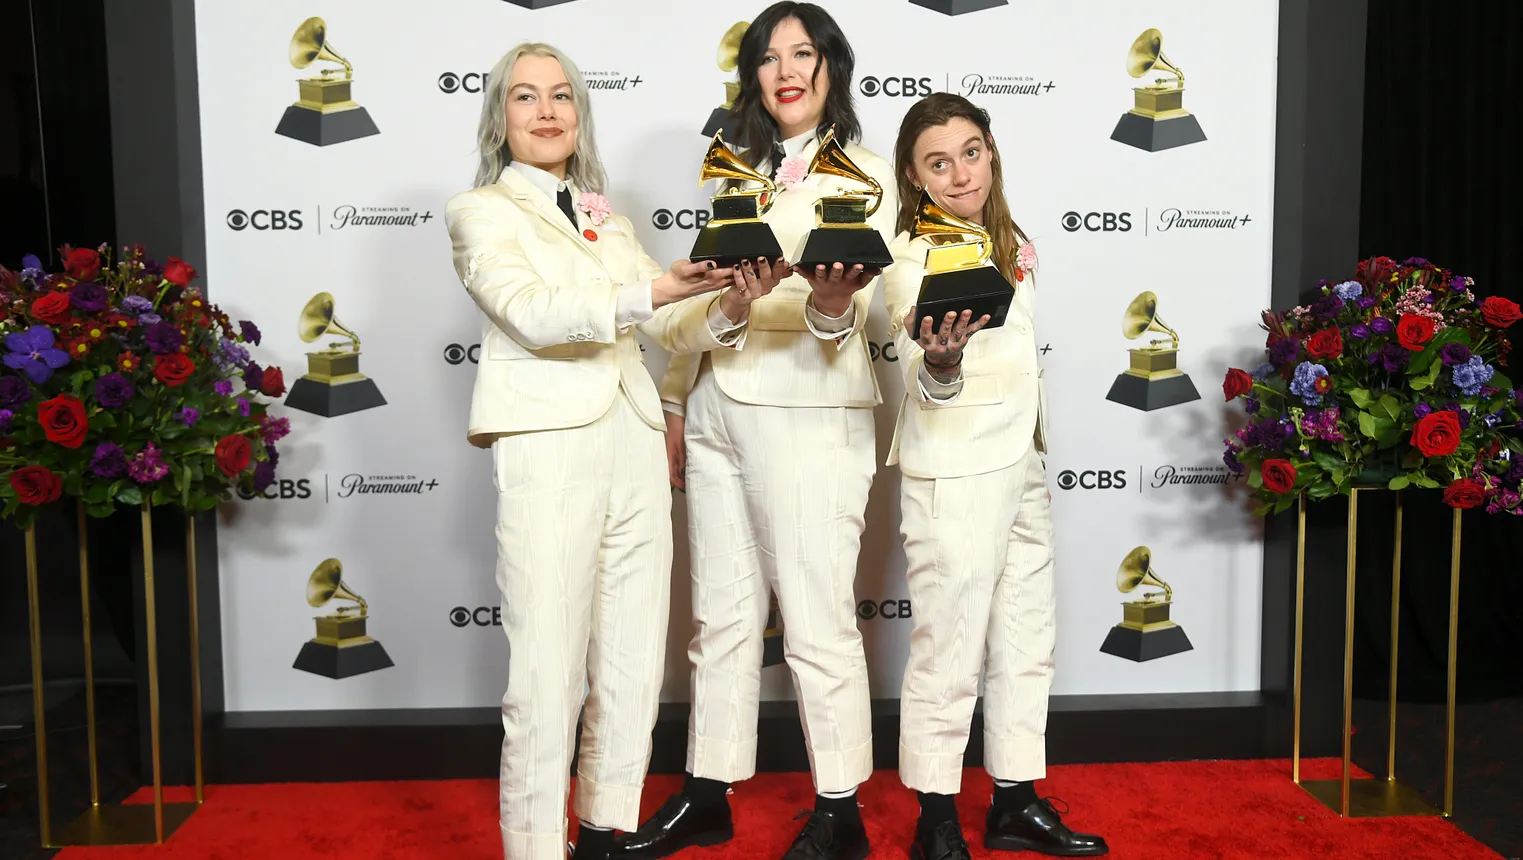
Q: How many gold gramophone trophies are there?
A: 3